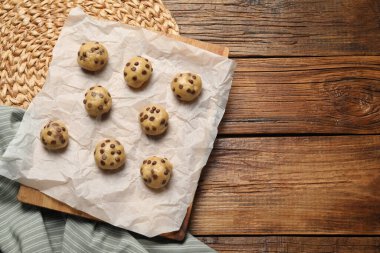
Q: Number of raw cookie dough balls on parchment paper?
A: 8